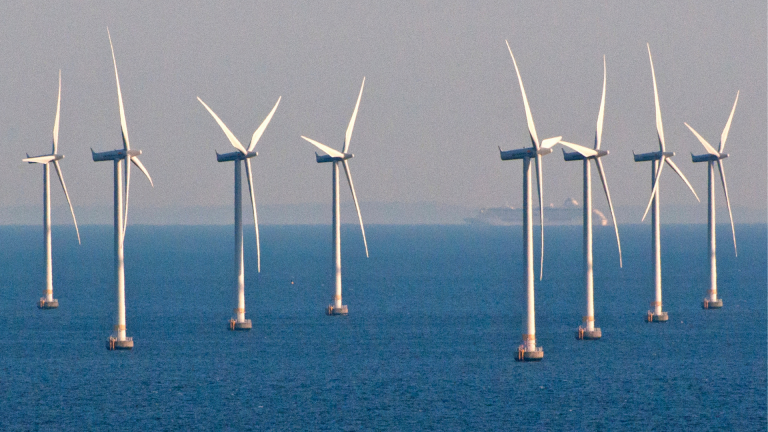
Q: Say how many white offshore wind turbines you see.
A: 8